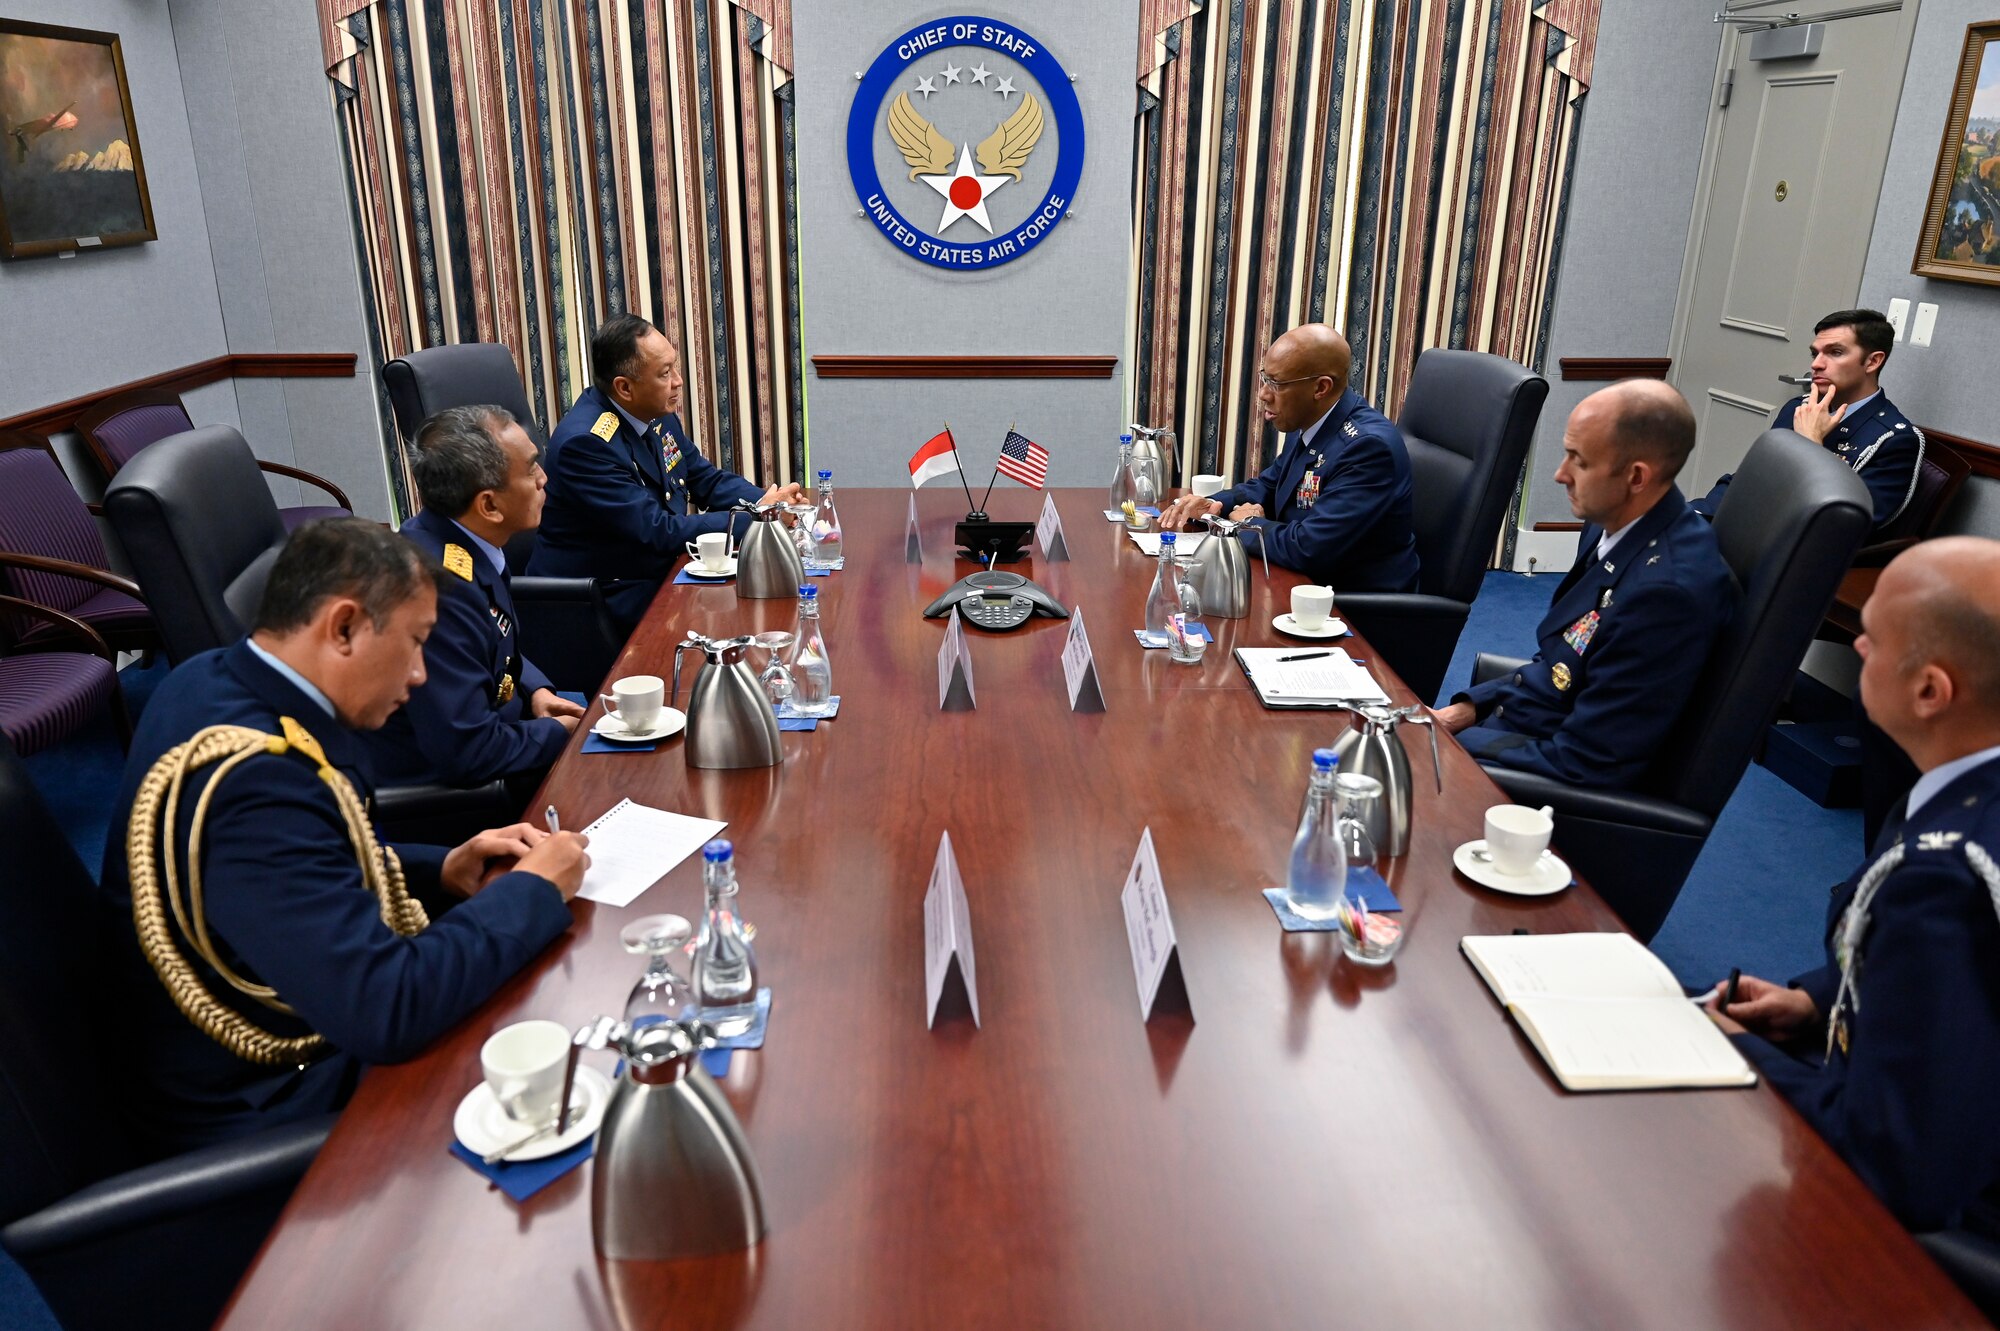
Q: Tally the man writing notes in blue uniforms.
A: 1